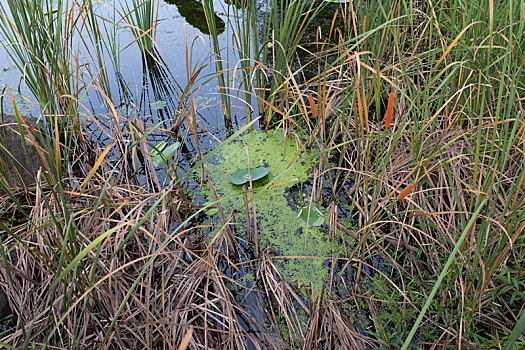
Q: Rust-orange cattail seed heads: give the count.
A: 3